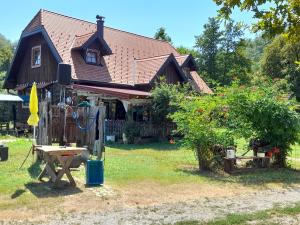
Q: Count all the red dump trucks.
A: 0